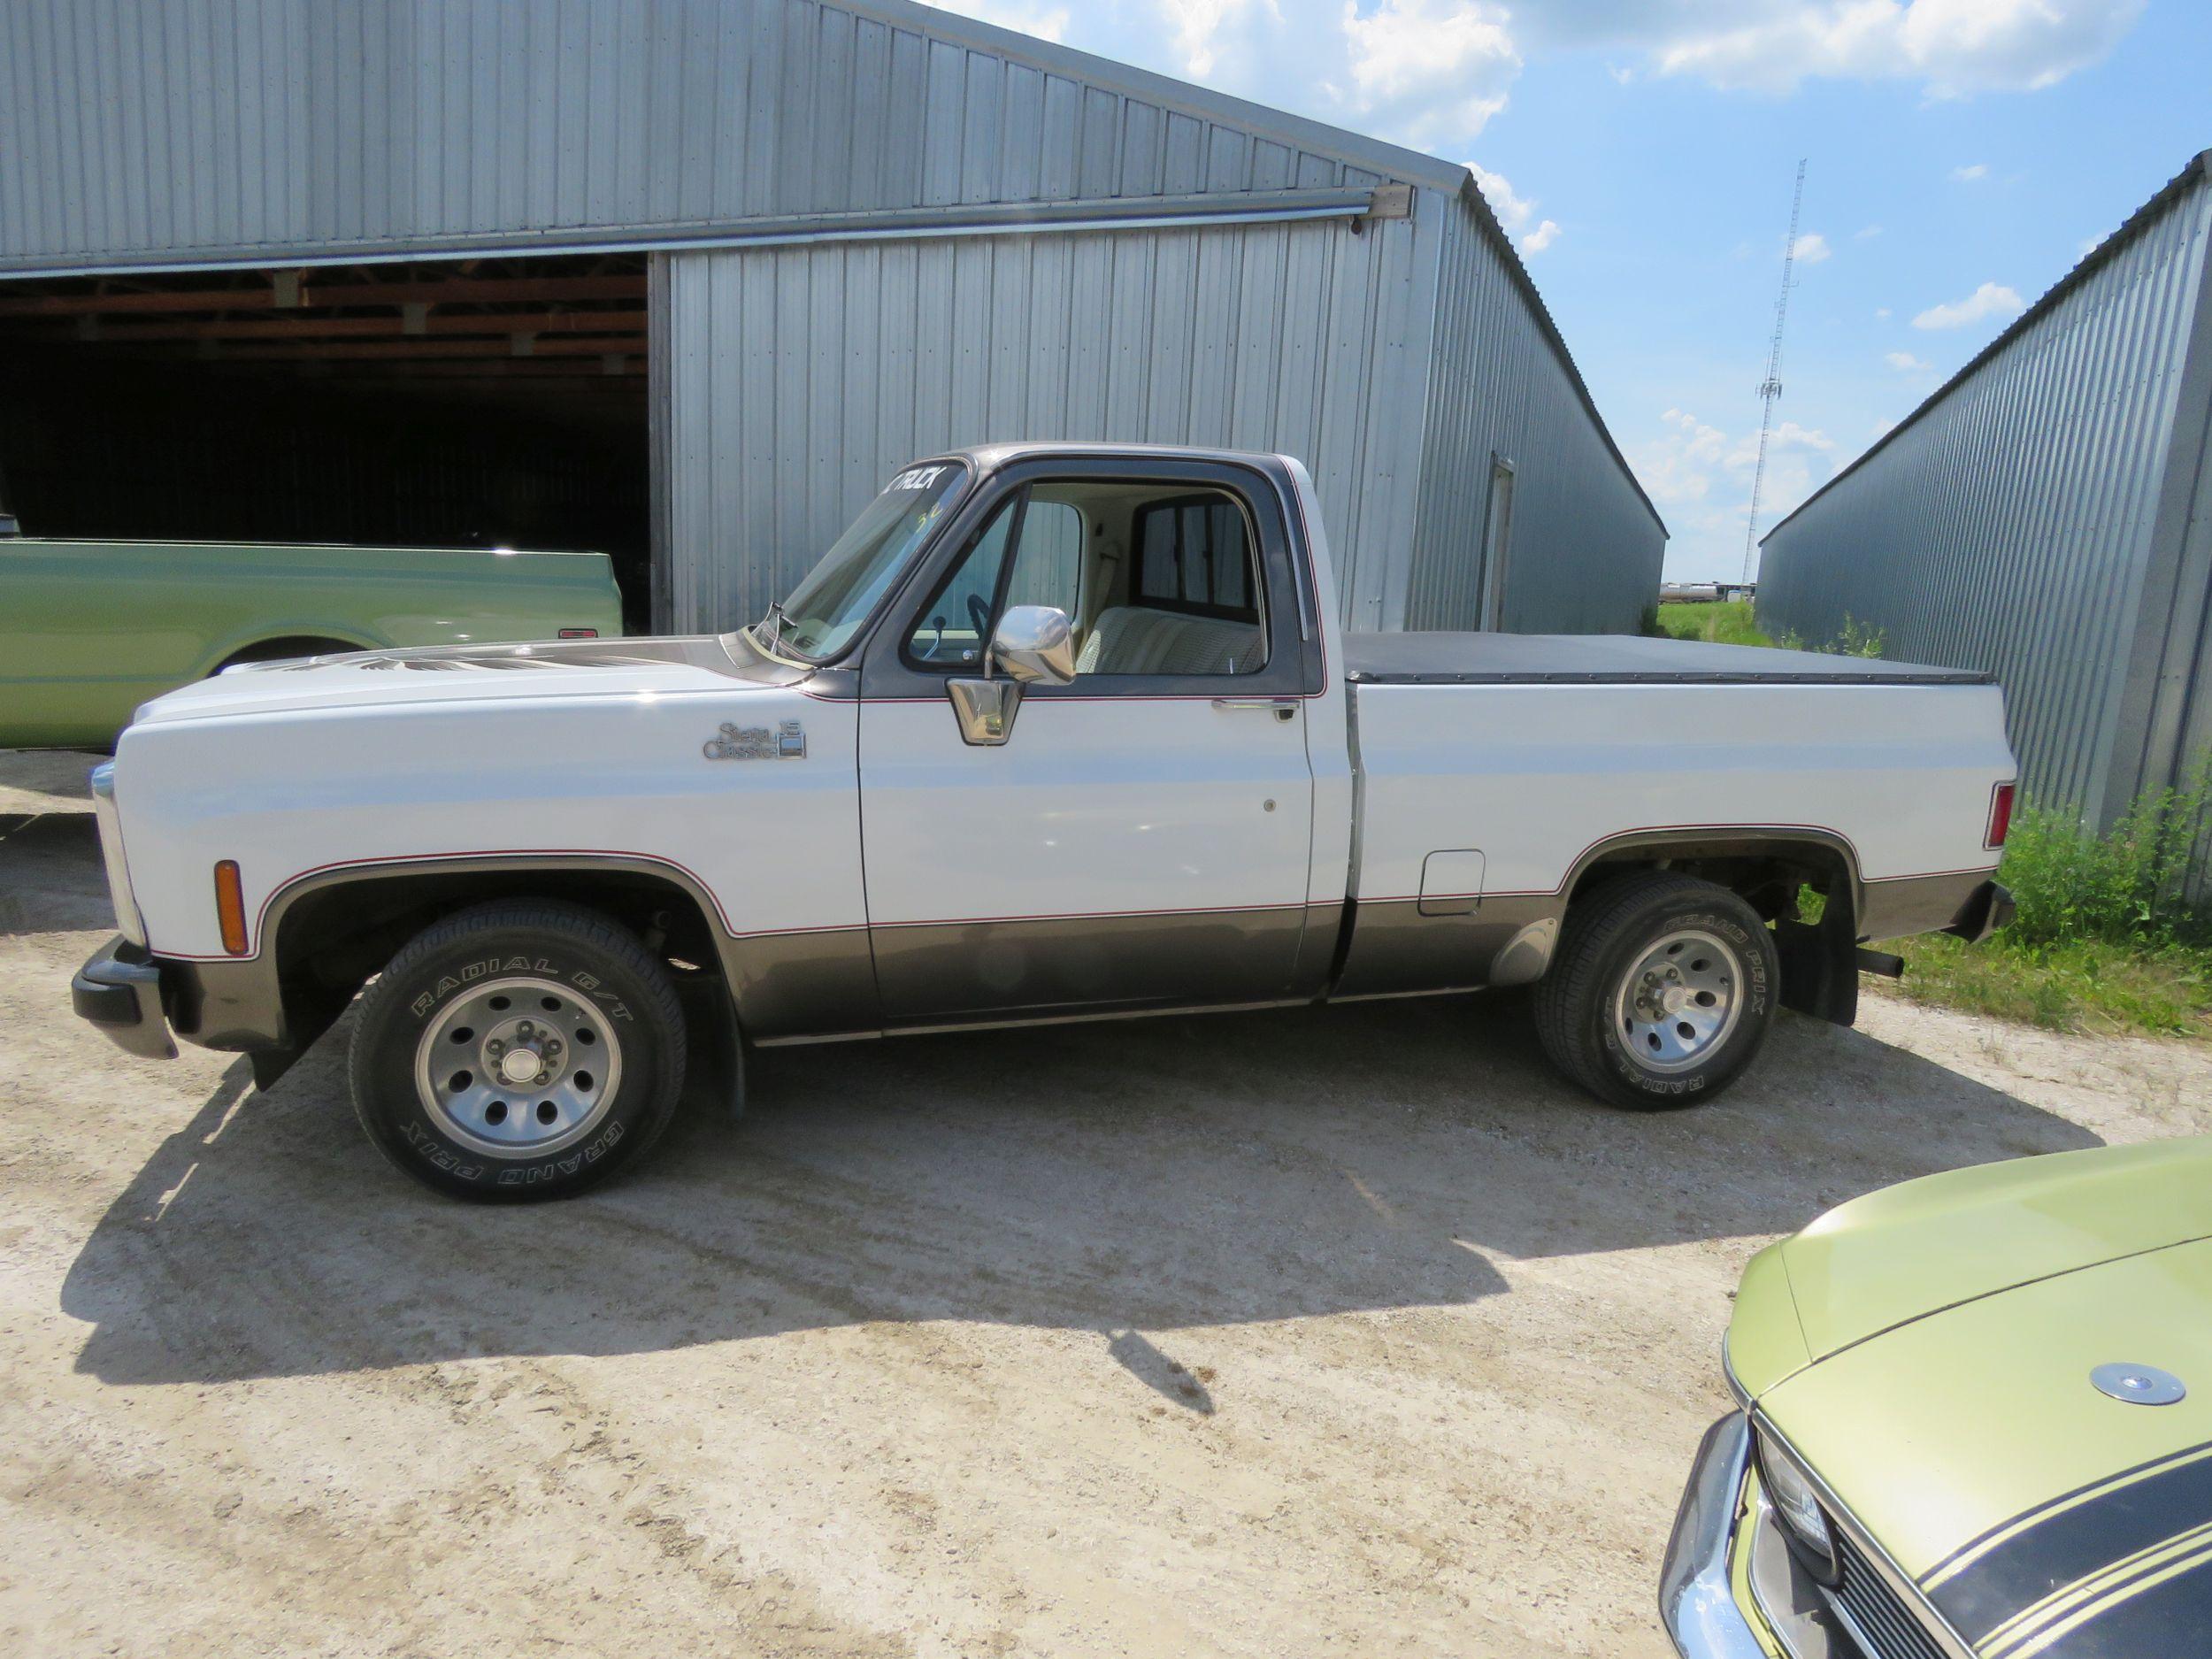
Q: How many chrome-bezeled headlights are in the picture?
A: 1